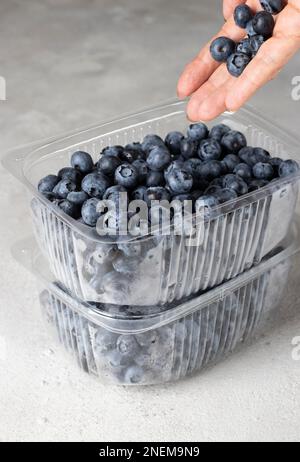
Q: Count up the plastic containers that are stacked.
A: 2